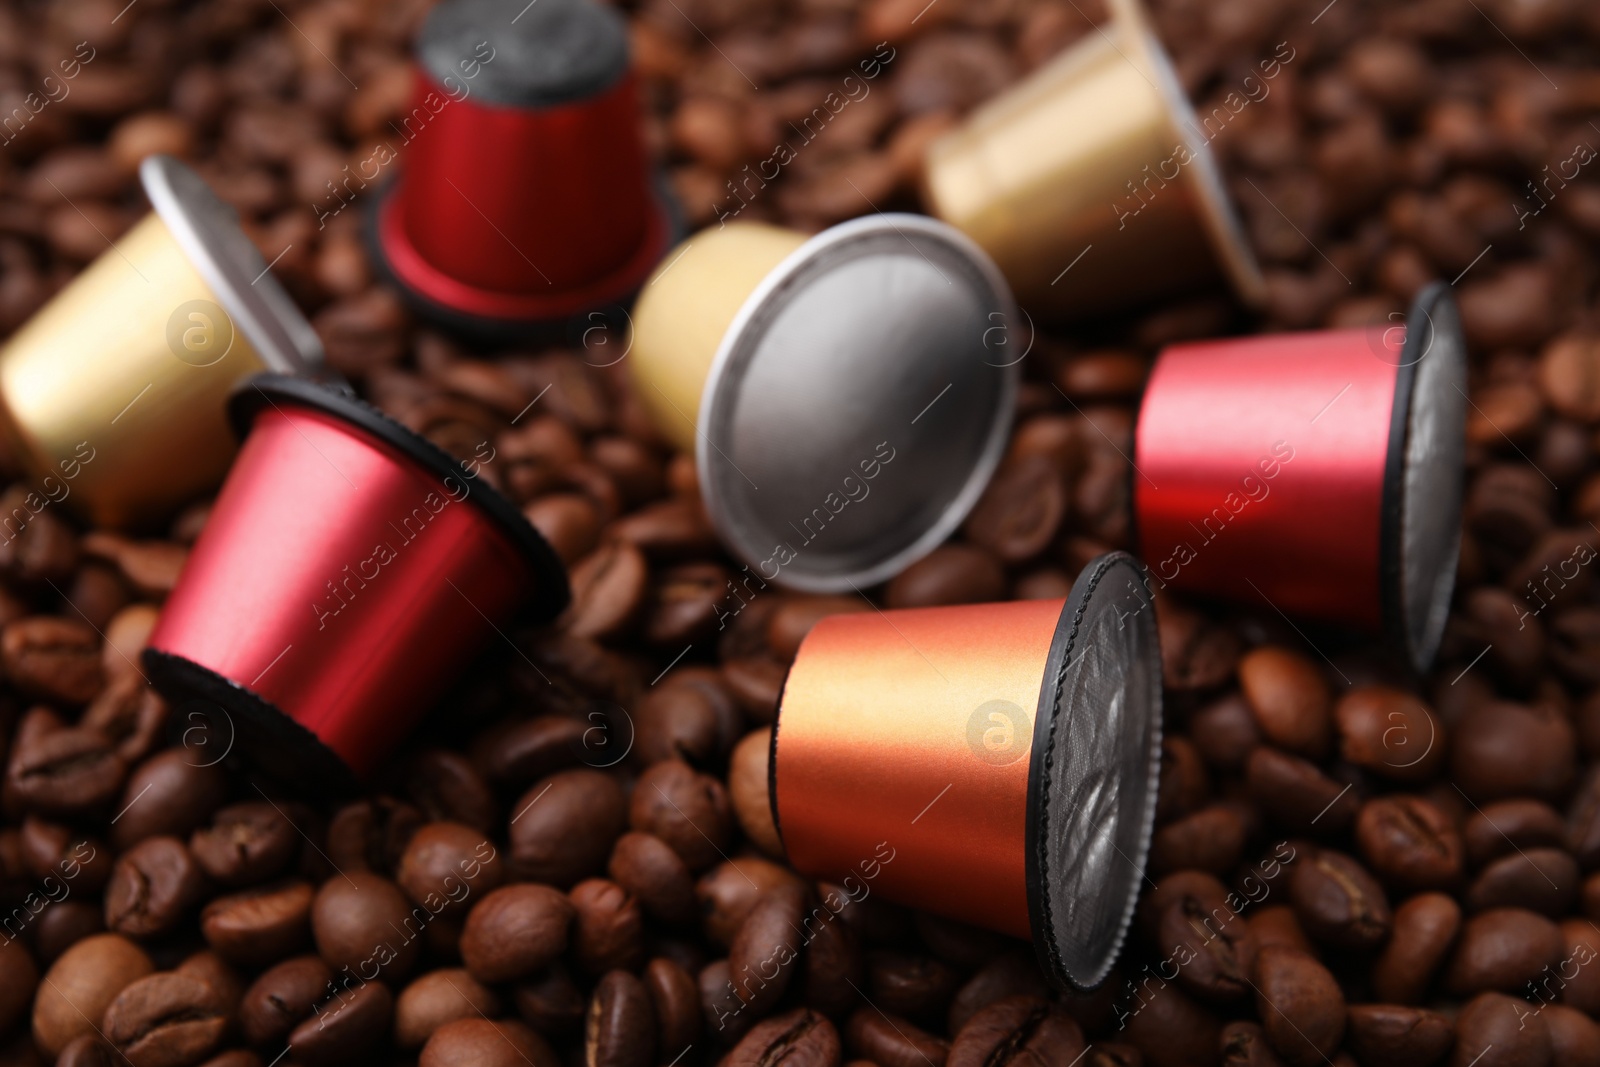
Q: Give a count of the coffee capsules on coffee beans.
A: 7